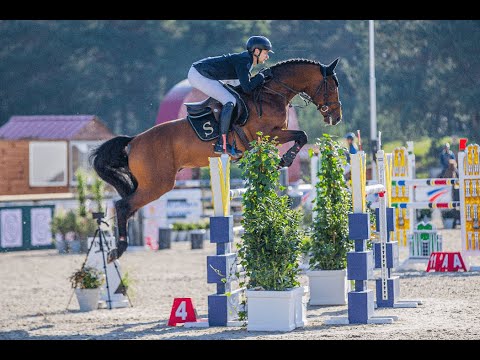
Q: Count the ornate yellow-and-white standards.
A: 2